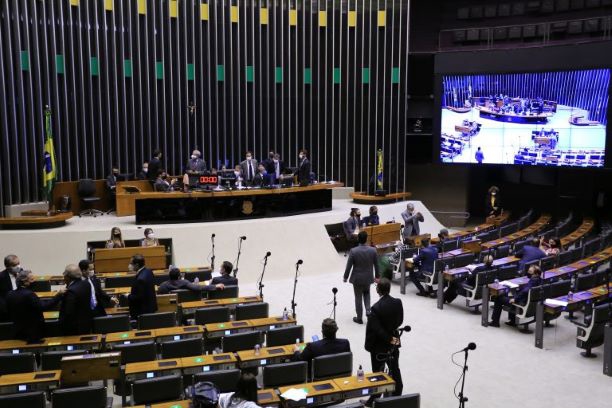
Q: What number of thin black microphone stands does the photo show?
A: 7